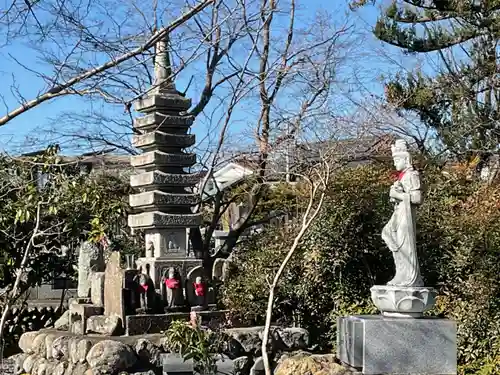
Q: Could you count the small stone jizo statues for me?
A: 3